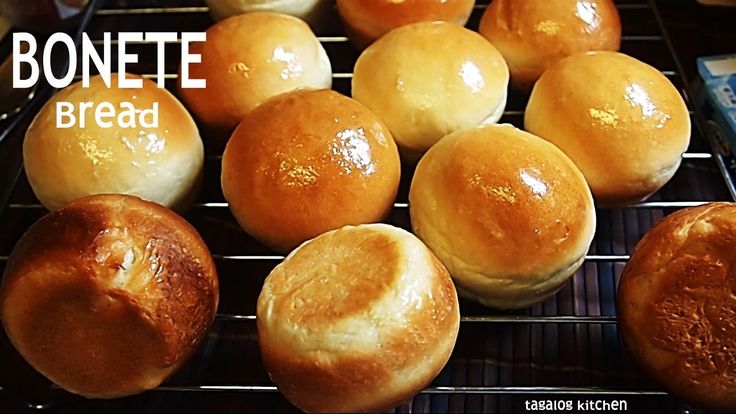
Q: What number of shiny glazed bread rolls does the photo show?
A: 12